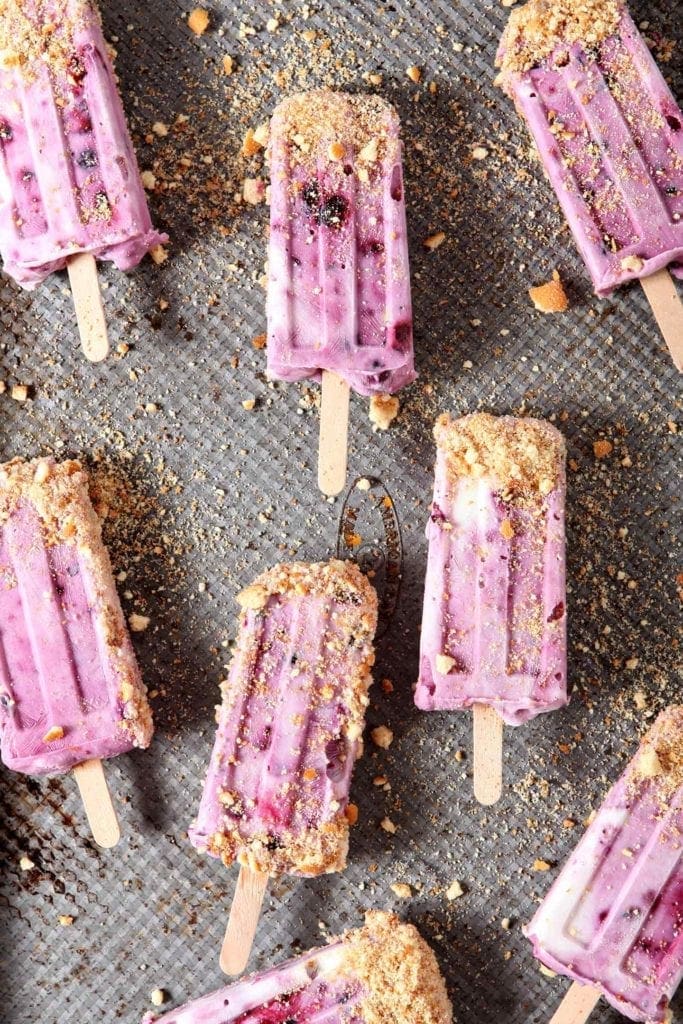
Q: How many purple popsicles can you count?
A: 8